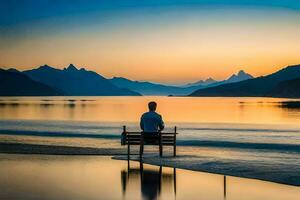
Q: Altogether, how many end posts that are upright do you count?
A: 2